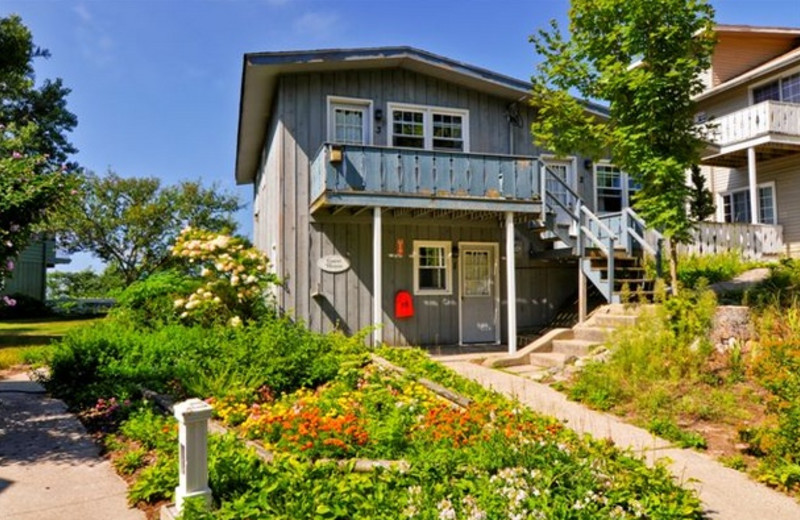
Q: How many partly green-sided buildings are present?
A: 1